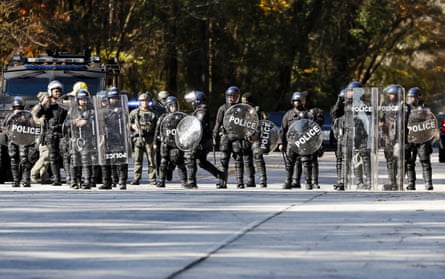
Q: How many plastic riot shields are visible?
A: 11